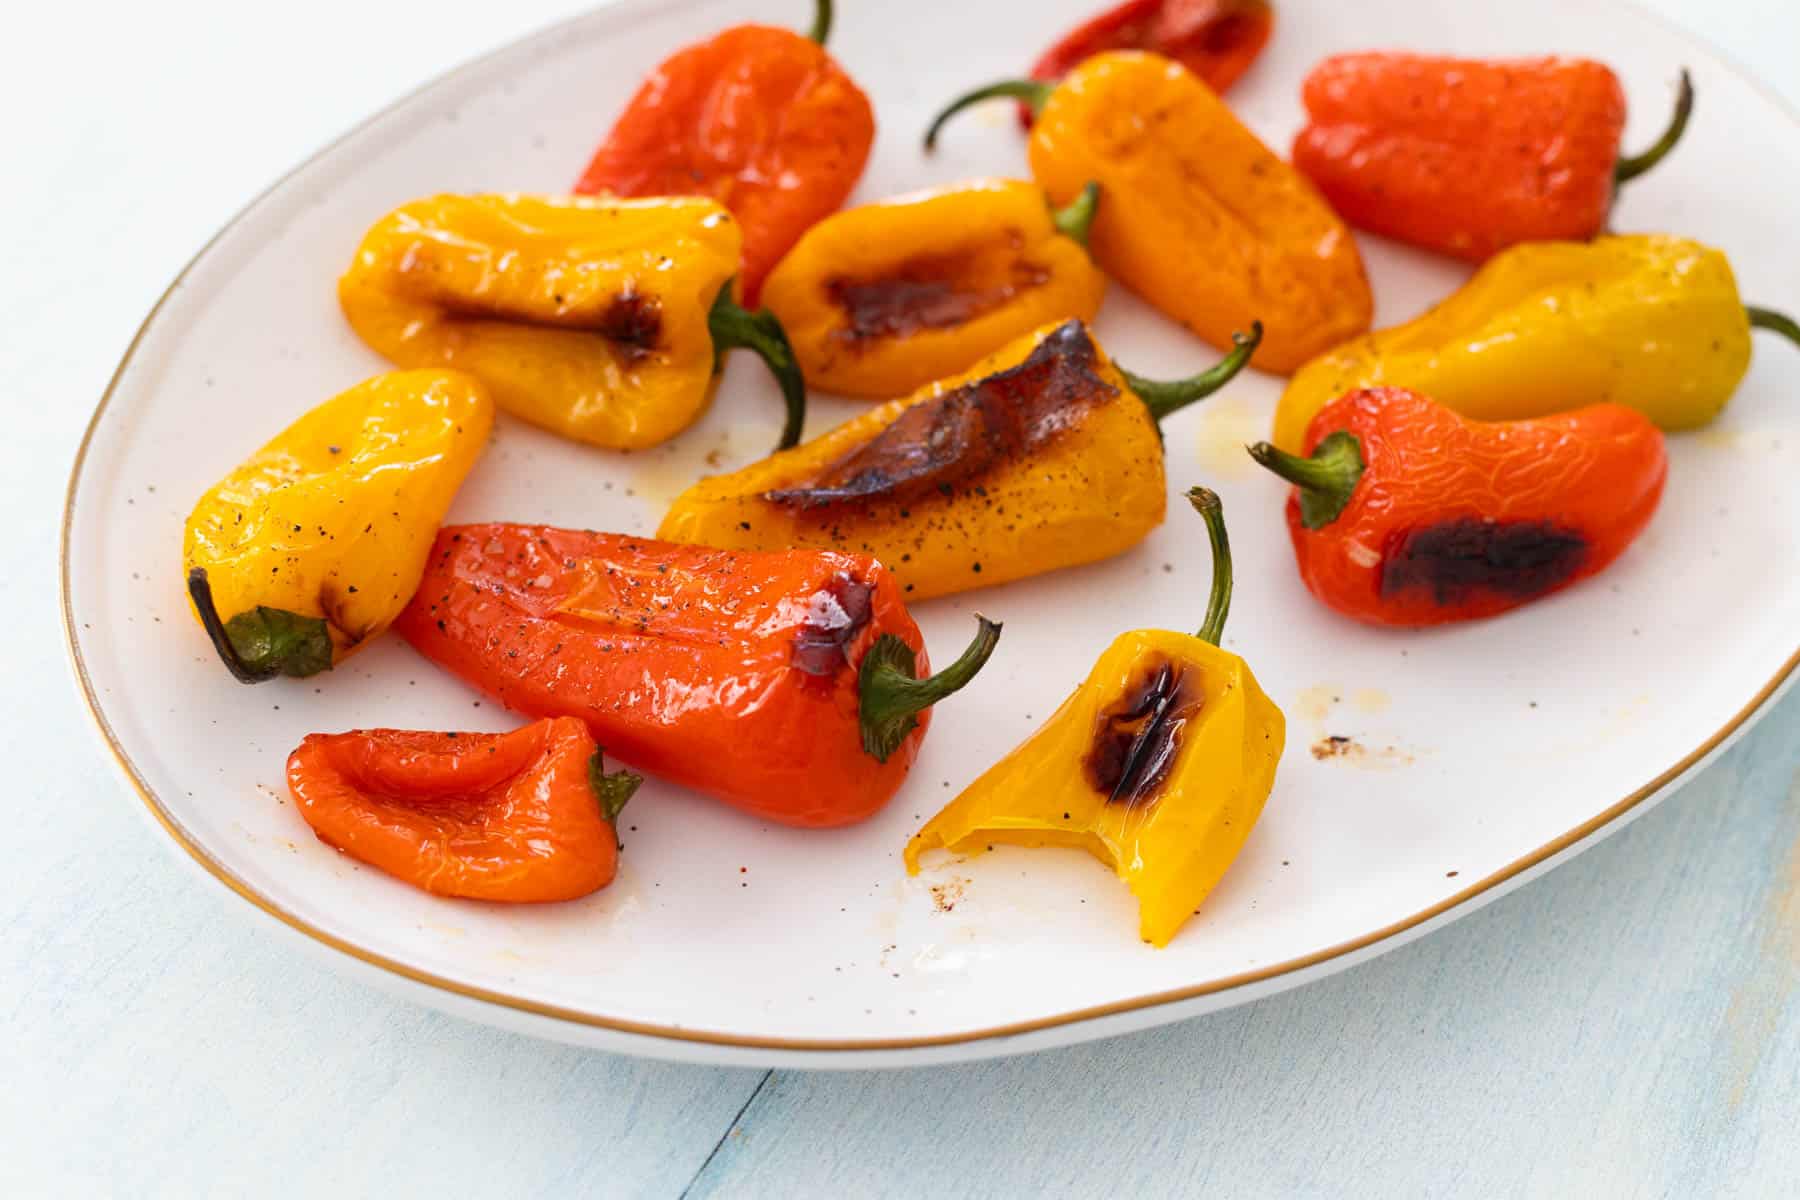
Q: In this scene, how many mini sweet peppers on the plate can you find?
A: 13